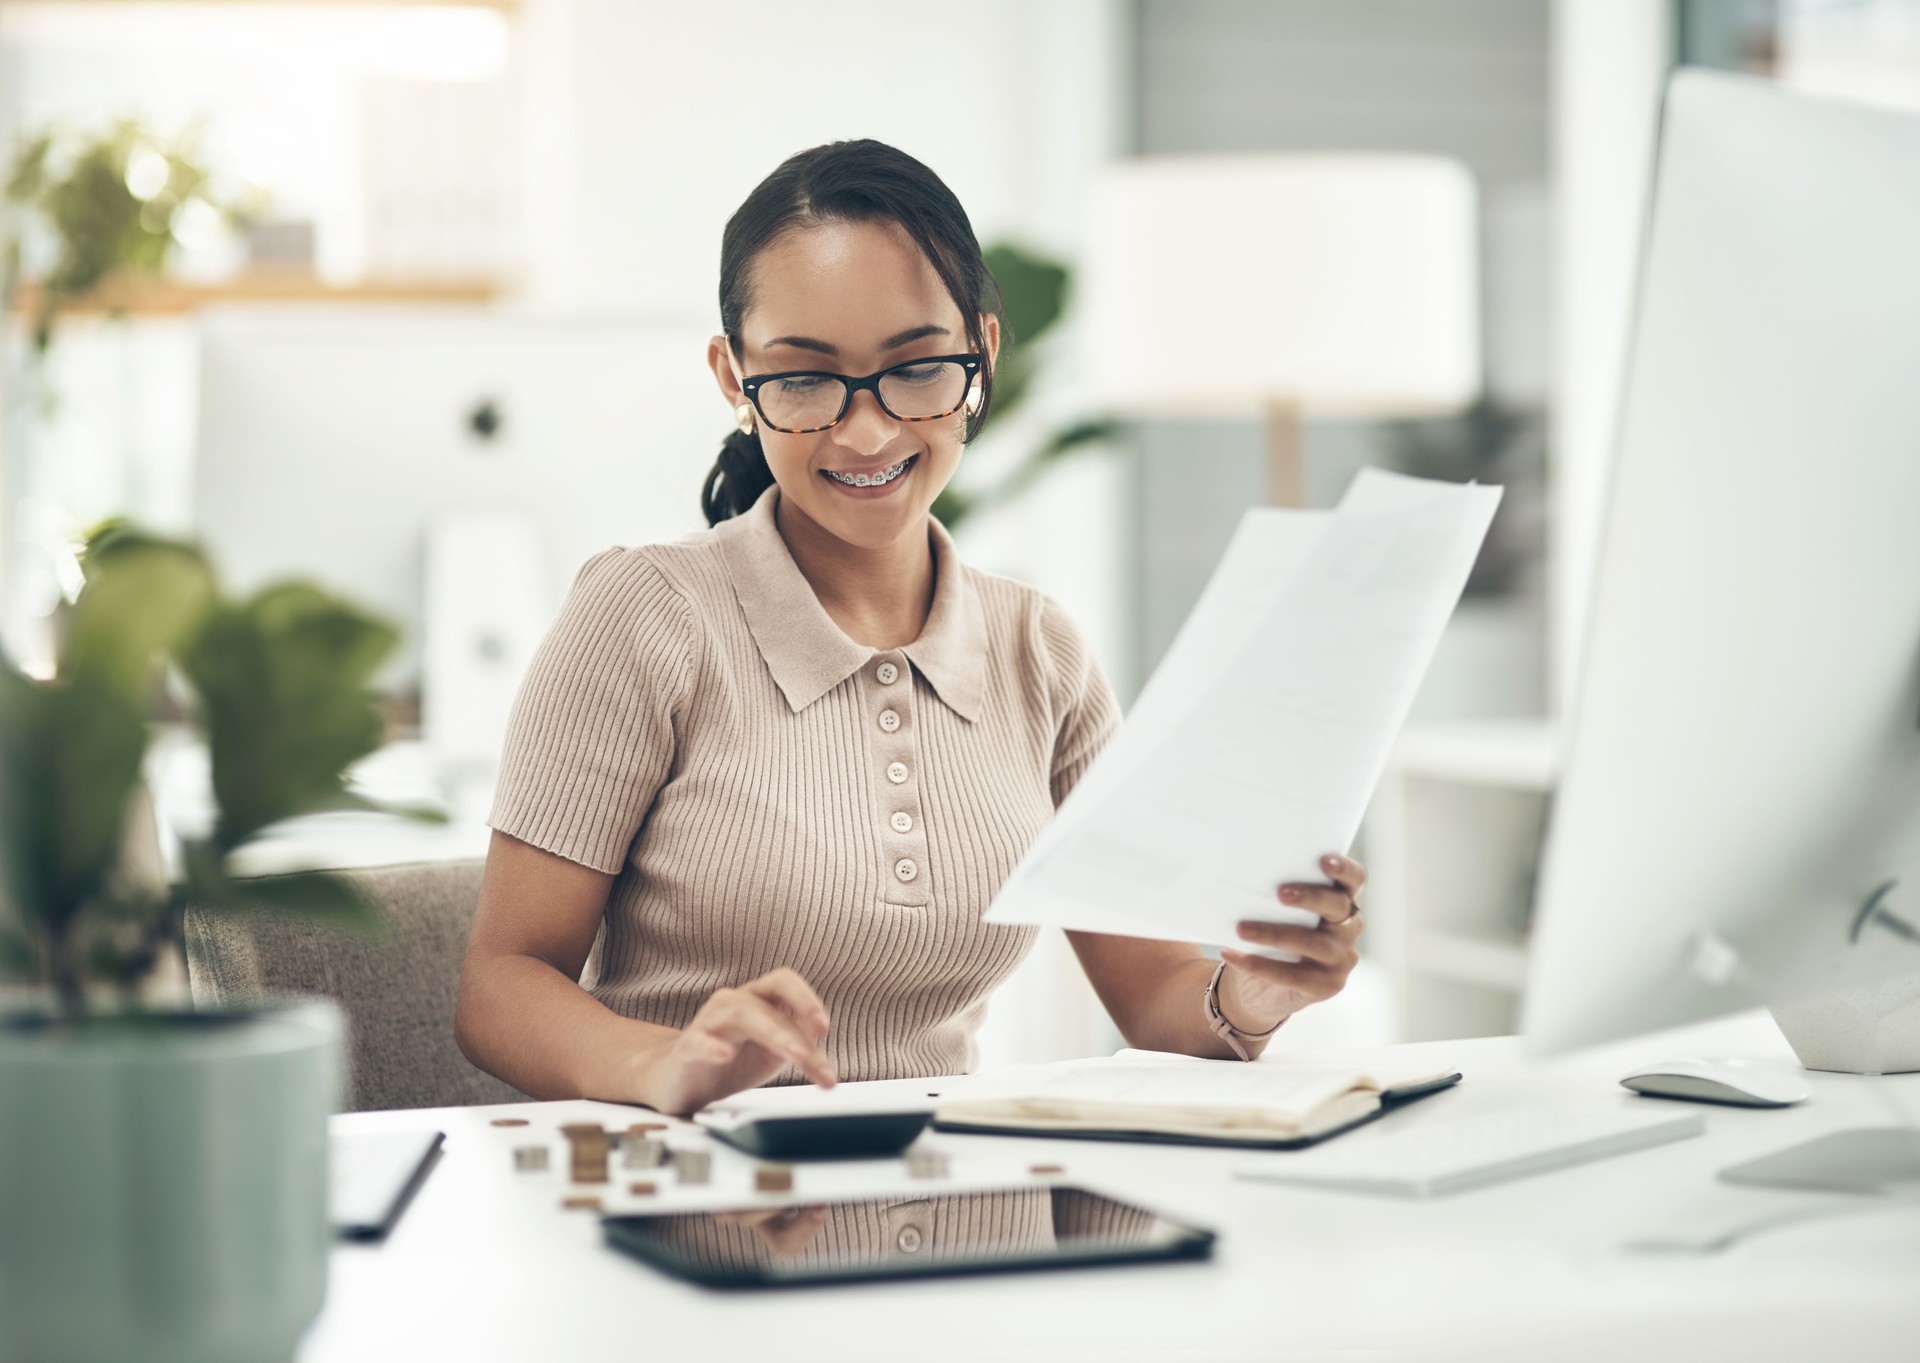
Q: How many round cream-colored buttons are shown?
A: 5